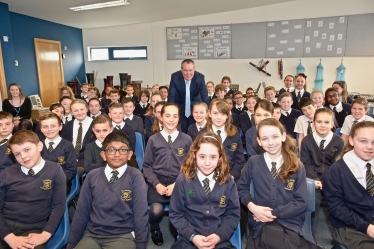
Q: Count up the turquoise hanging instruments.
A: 3